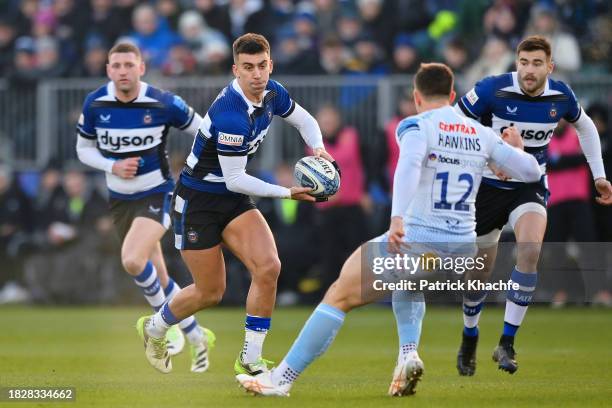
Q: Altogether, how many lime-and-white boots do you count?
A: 4